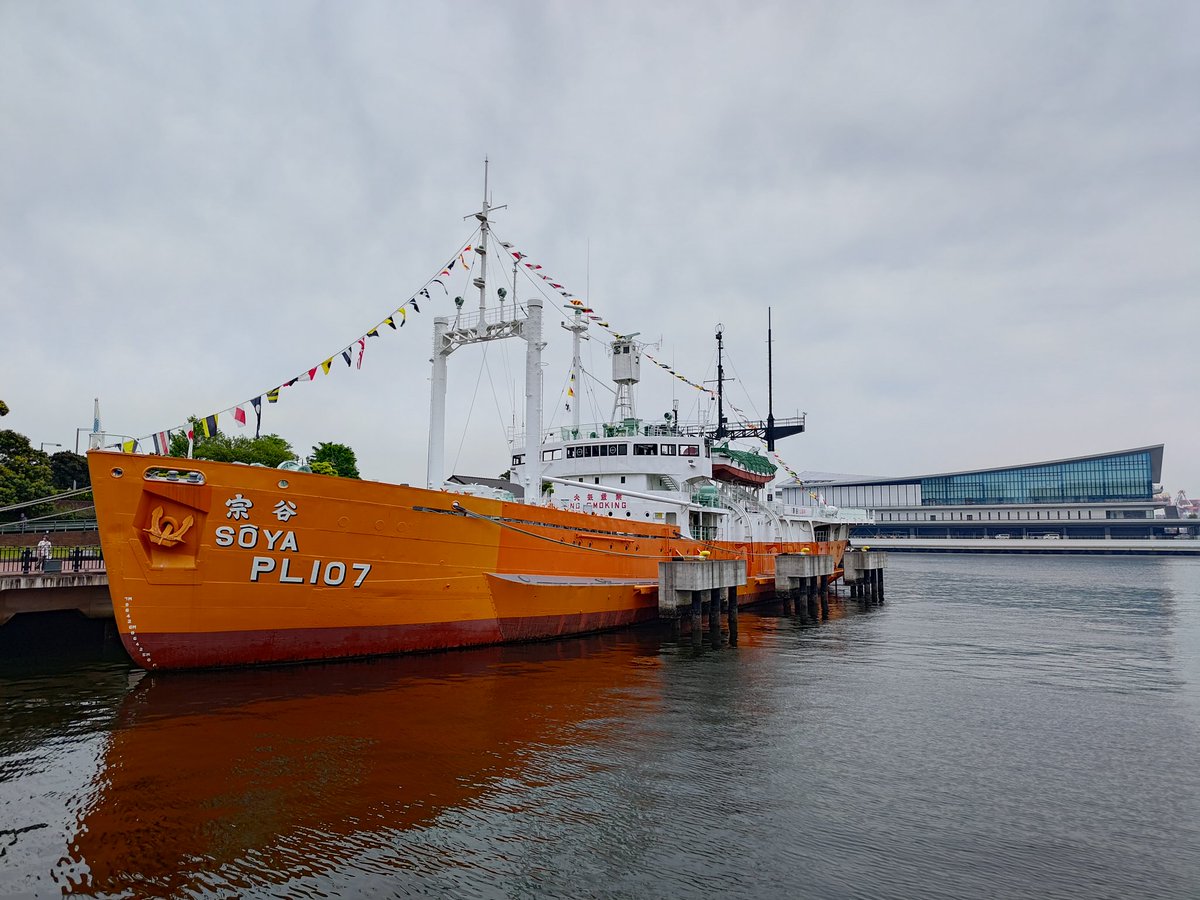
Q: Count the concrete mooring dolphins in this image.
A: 3